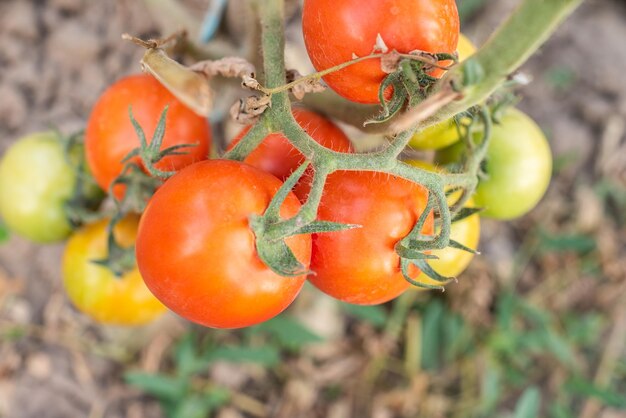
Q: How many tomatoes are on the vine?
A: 10